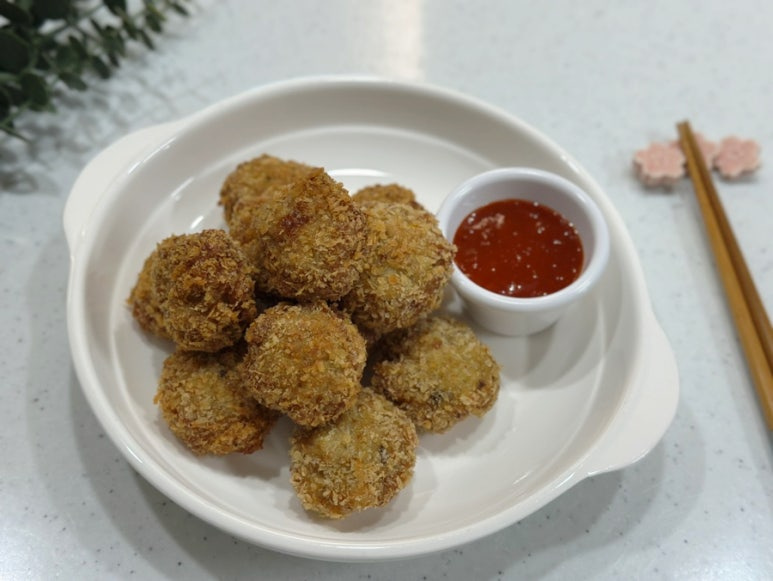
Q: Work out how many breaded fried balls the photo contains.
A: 10